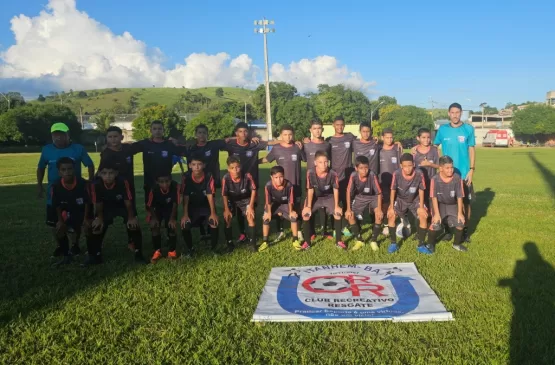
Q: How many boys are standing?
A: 10